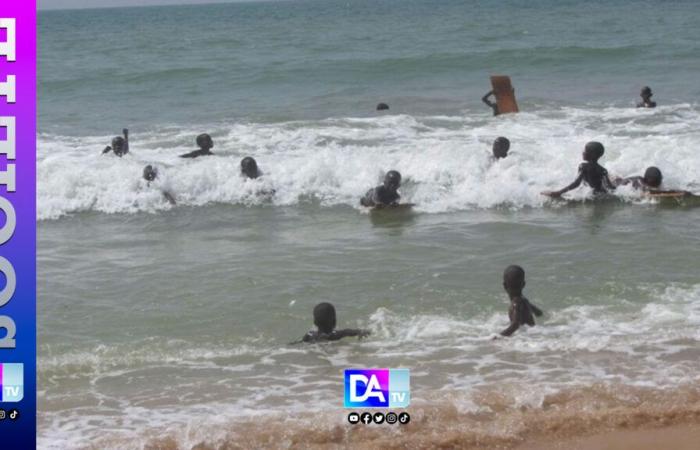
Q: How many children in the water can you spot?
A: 13